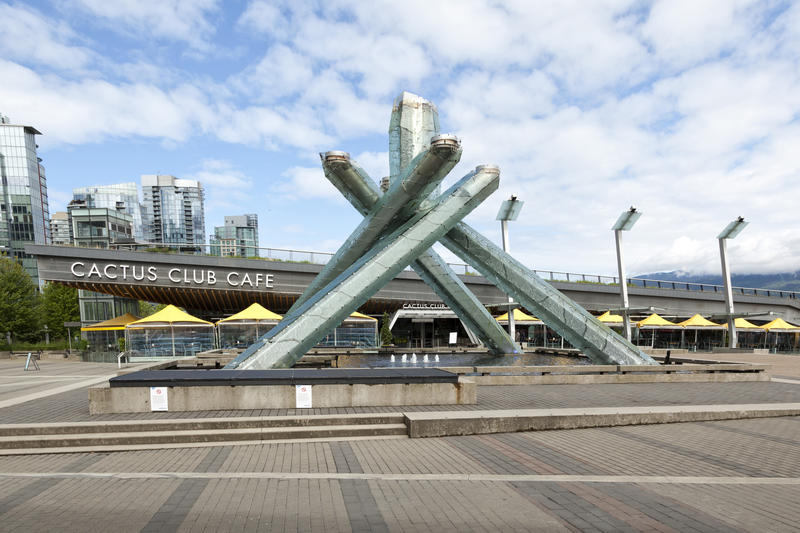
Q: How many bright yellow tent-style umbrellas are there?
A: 10